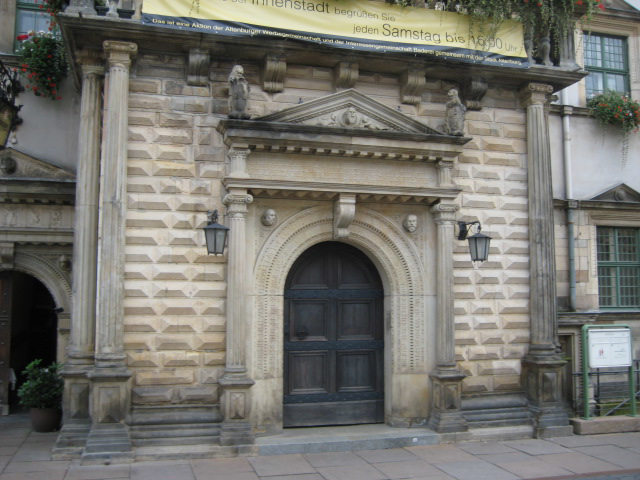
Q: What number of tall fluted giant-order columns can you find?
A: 3